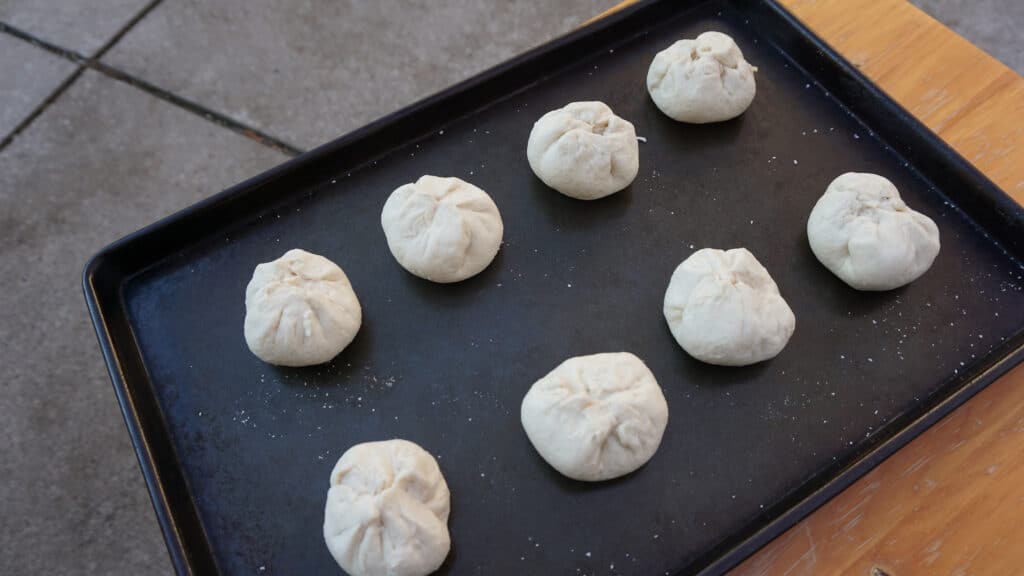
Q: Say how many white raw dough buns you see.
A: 8